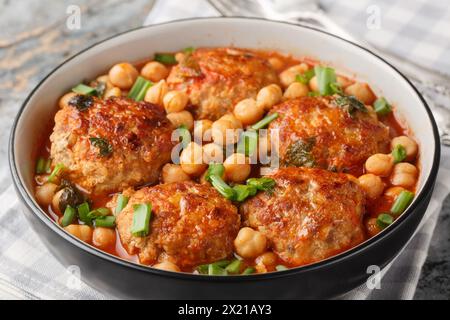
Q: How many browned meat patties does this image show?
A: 5